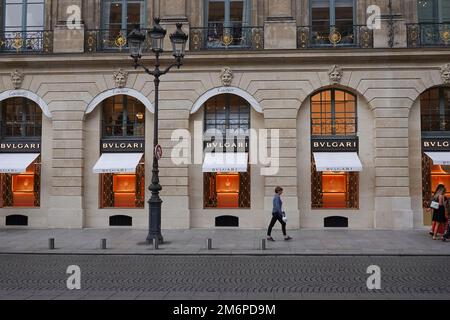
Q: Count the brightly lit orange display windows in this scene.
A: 5